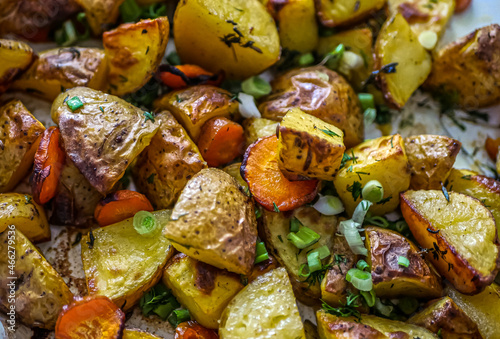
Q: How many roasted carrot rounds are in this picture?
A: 7